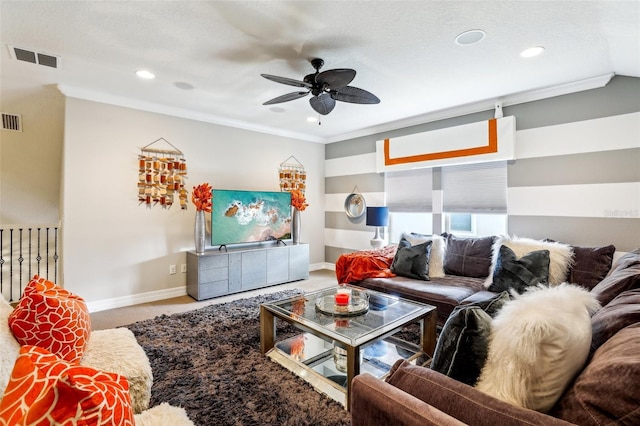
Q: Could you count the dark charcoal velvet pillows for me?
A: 3